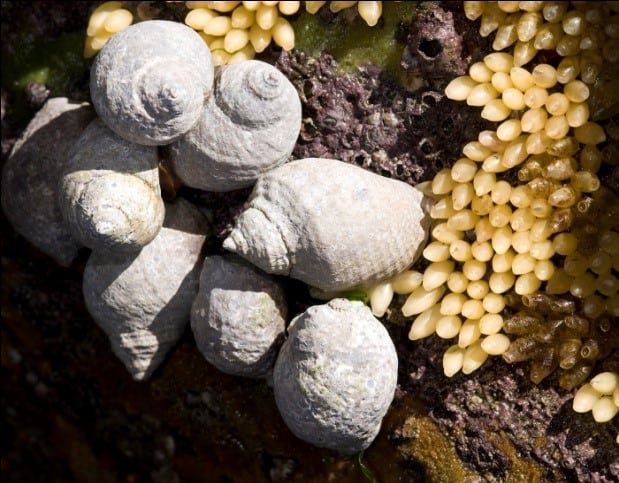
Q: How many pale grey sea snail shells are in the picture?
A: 8